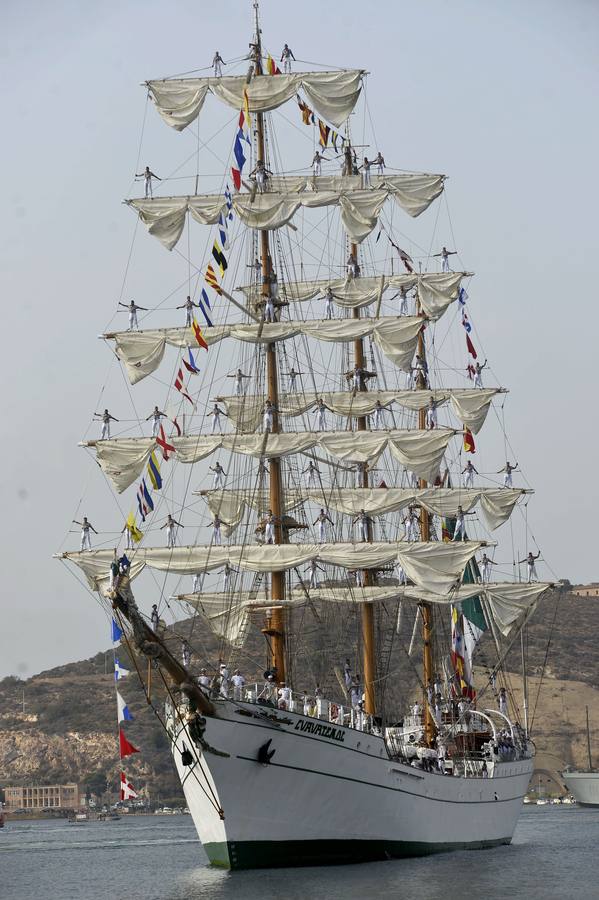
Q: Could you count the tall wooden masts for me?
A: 3